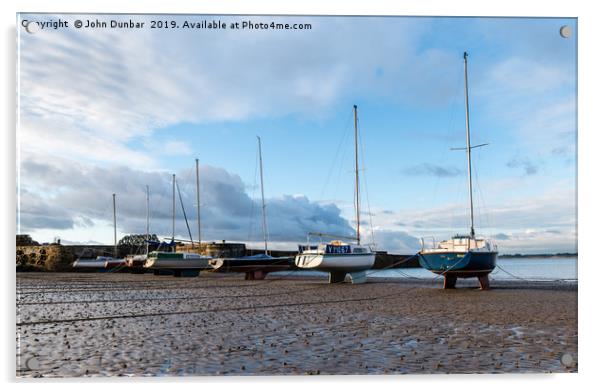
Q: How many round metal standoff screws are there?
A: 4